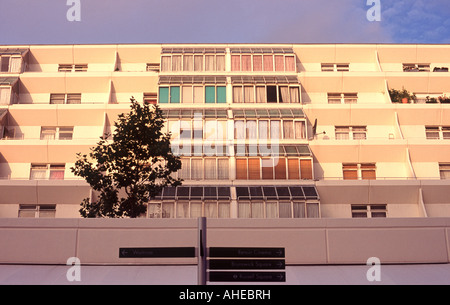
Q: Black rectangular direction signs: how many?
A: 4